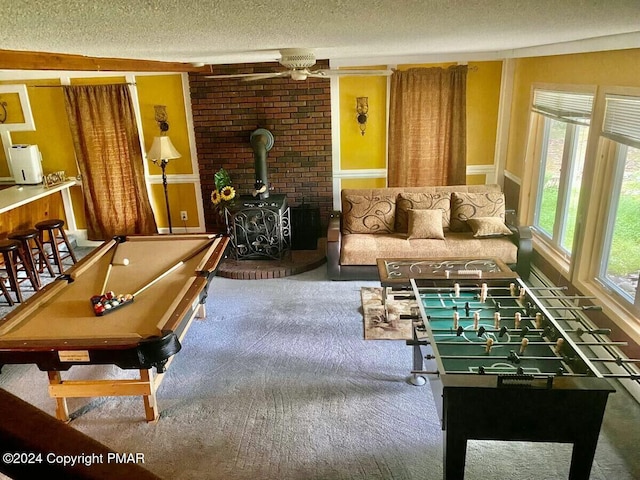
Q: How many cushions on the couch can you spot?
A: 5